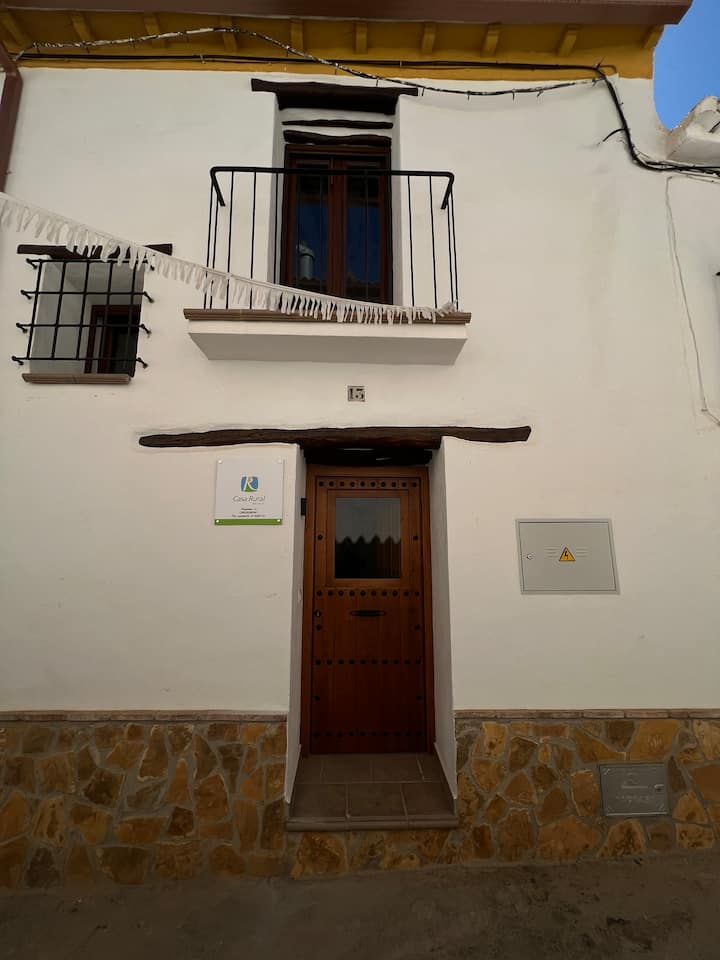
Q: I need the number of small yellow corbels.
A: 10